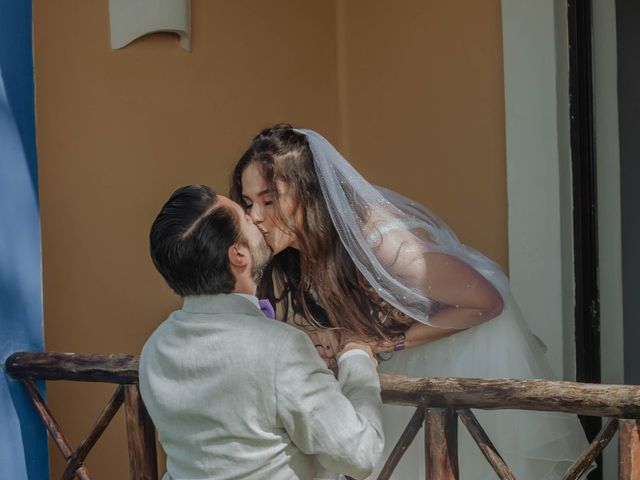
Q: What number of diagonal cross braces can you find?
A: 5